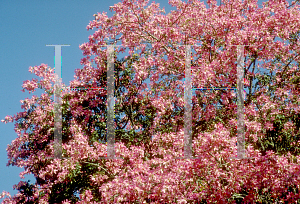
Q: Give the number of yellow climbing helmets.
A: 0